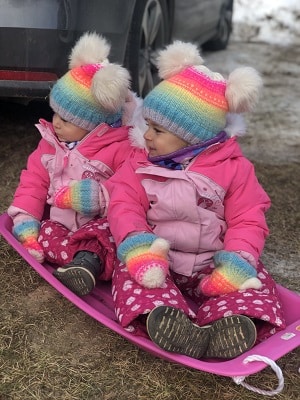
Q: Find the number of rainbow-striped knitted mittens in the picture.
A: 4